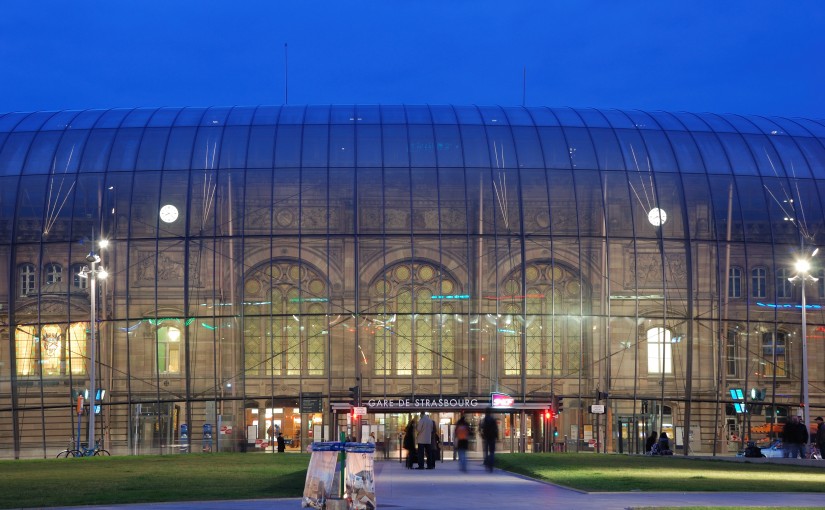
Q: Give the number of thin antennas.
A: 2